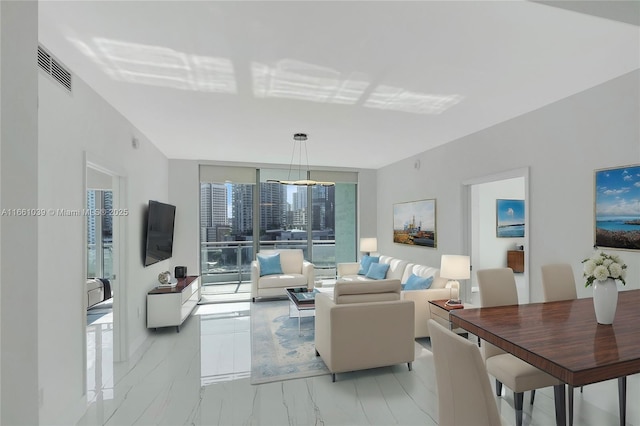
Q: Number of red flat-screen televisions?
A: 0